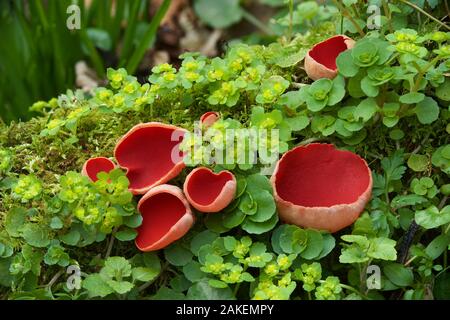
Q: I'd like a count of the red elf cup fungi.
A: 7